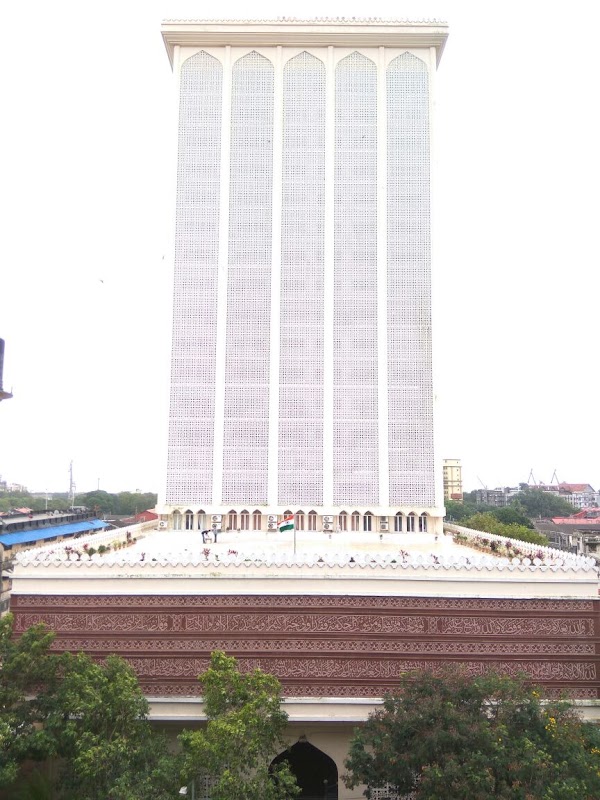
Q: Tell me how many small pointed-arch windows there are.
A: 15